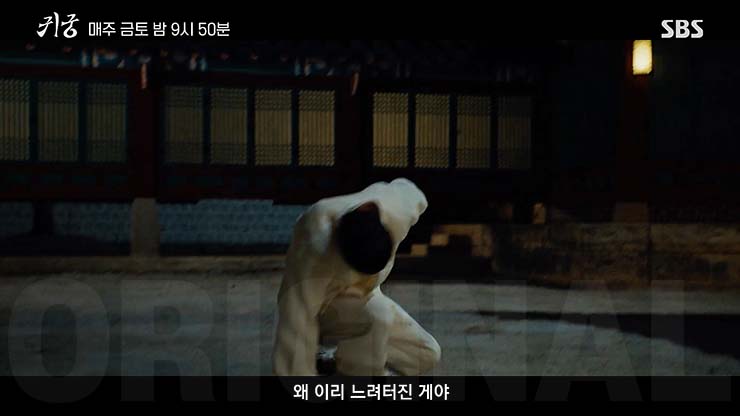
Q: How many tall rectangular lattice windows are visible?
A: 11